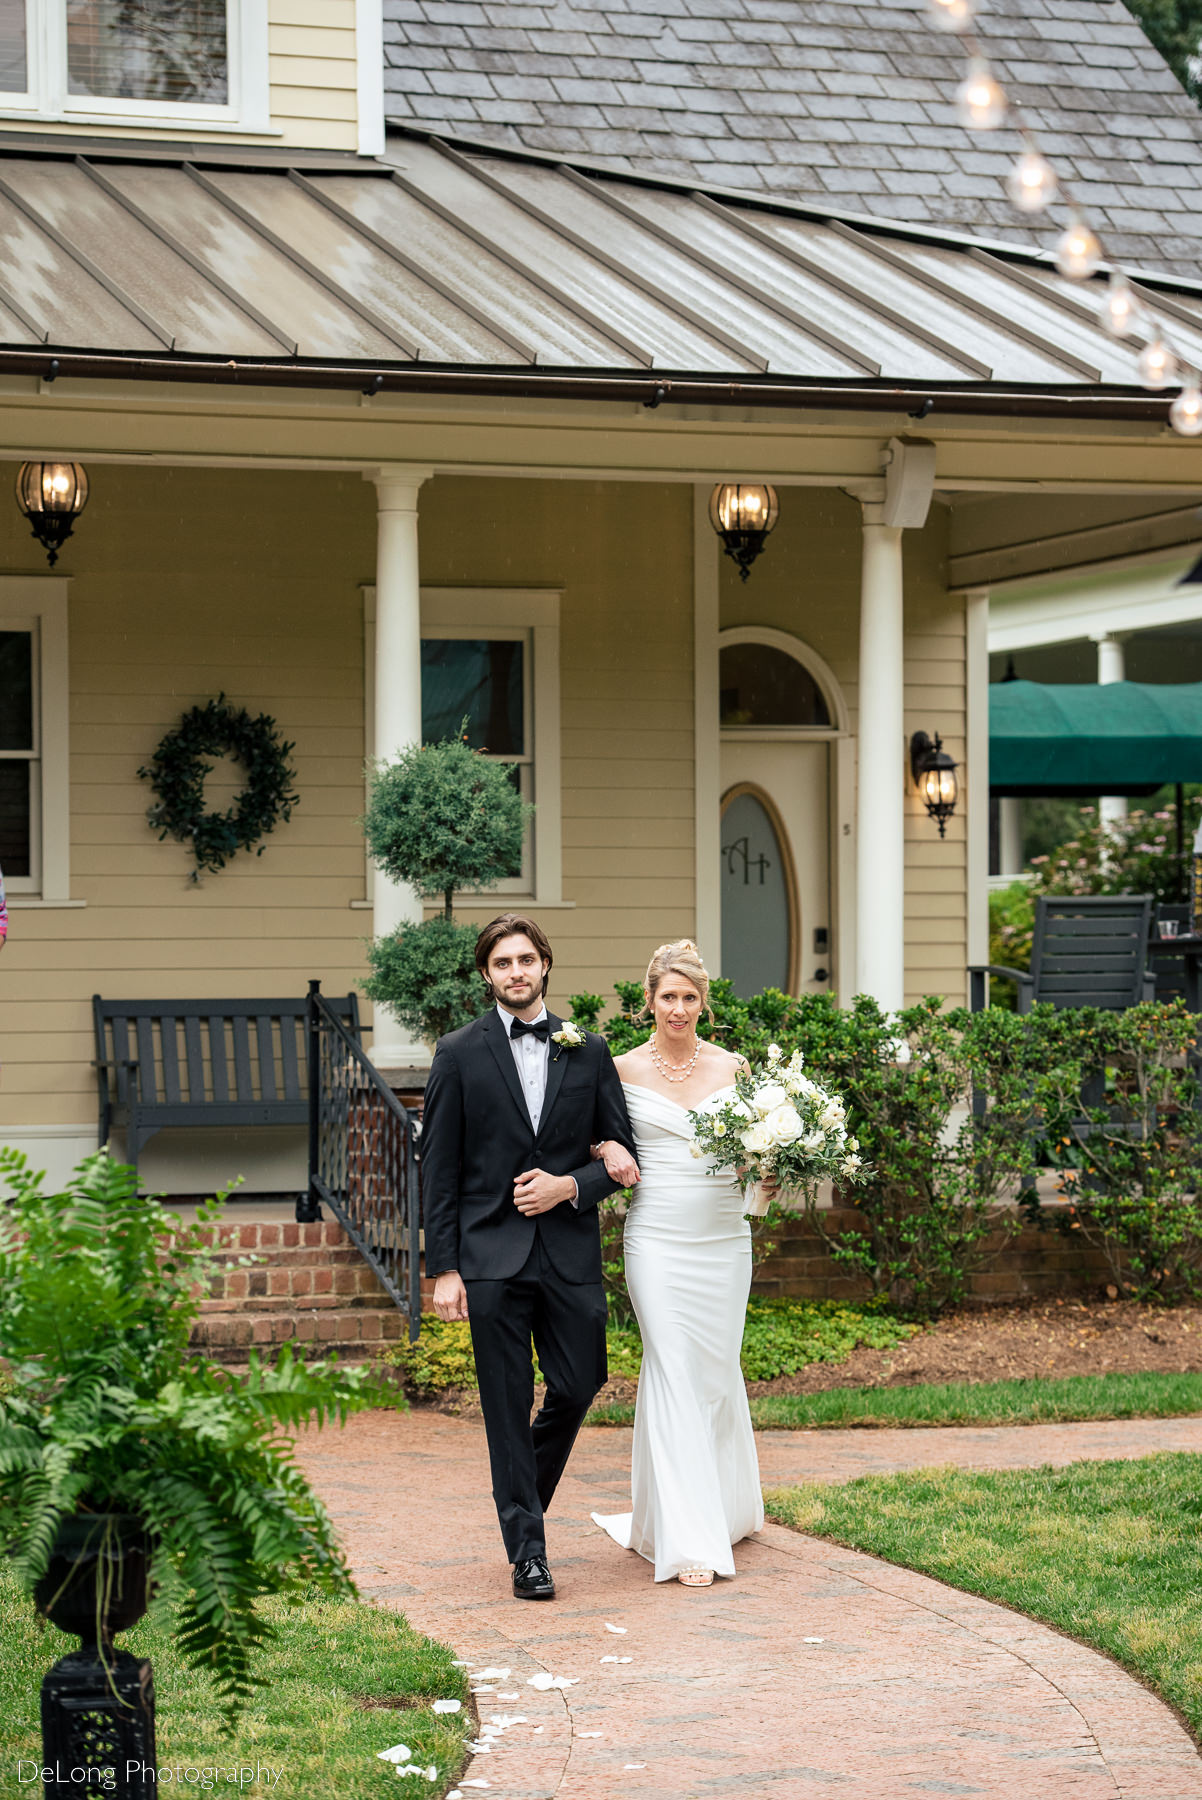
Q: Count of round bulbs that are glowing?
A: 7